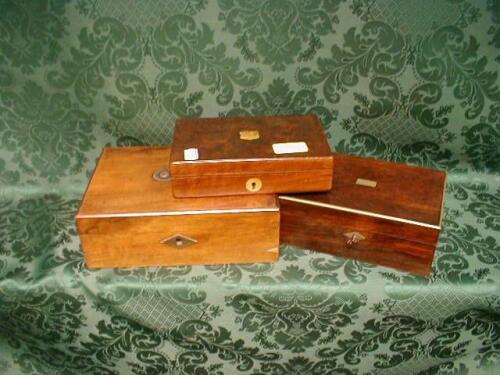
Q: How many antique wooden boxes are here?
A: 3